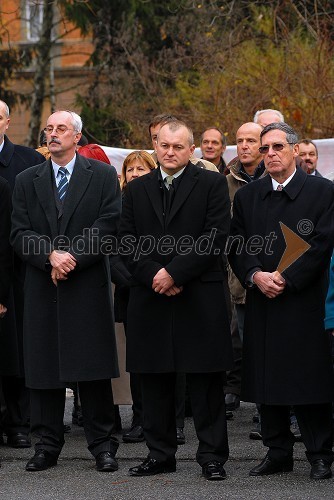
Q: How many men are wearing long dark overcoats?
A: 3